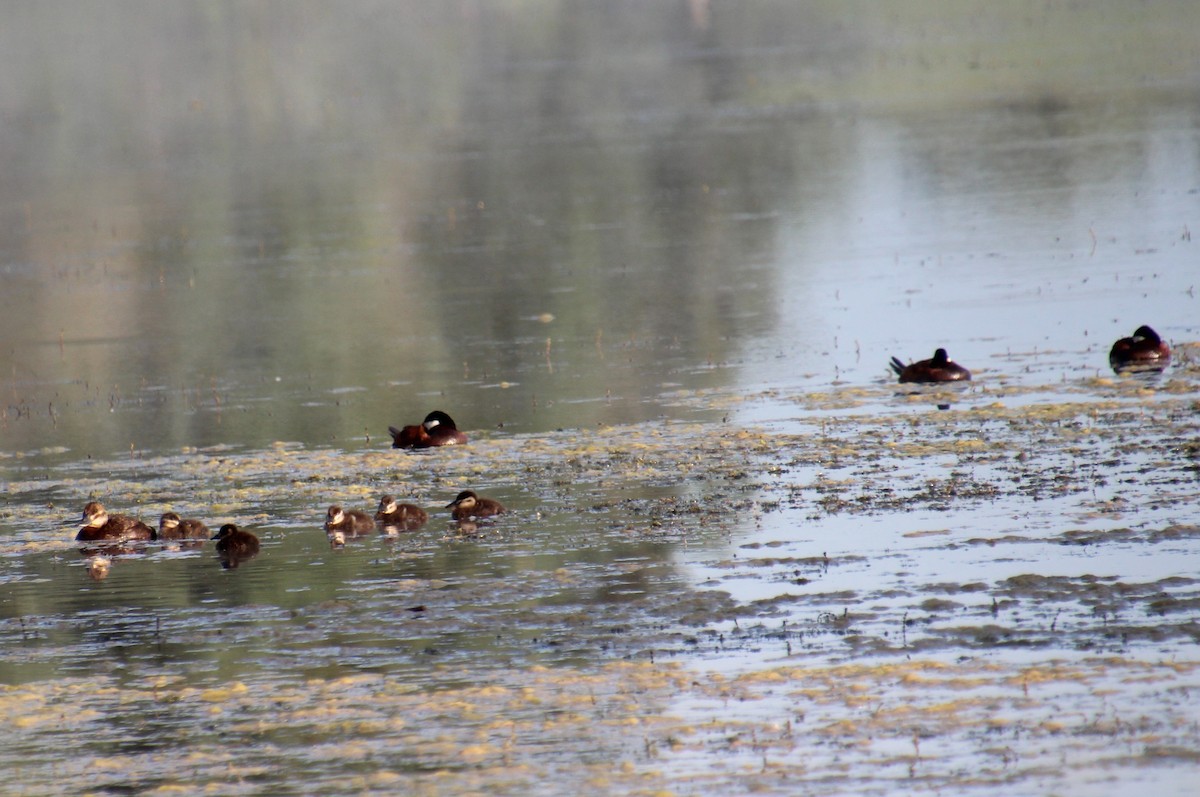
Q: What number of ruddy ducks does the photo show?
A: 9